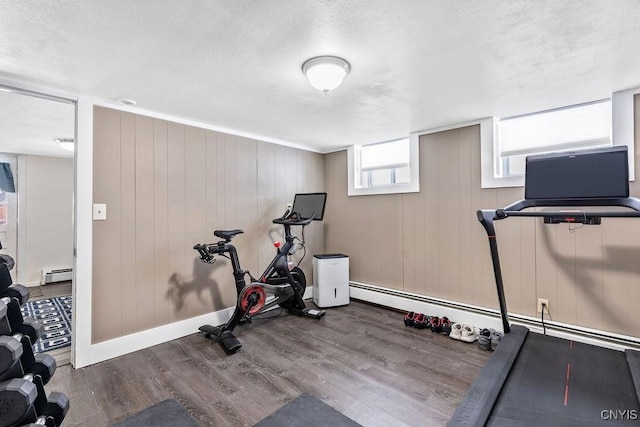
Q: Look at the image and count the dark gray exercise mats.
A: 2